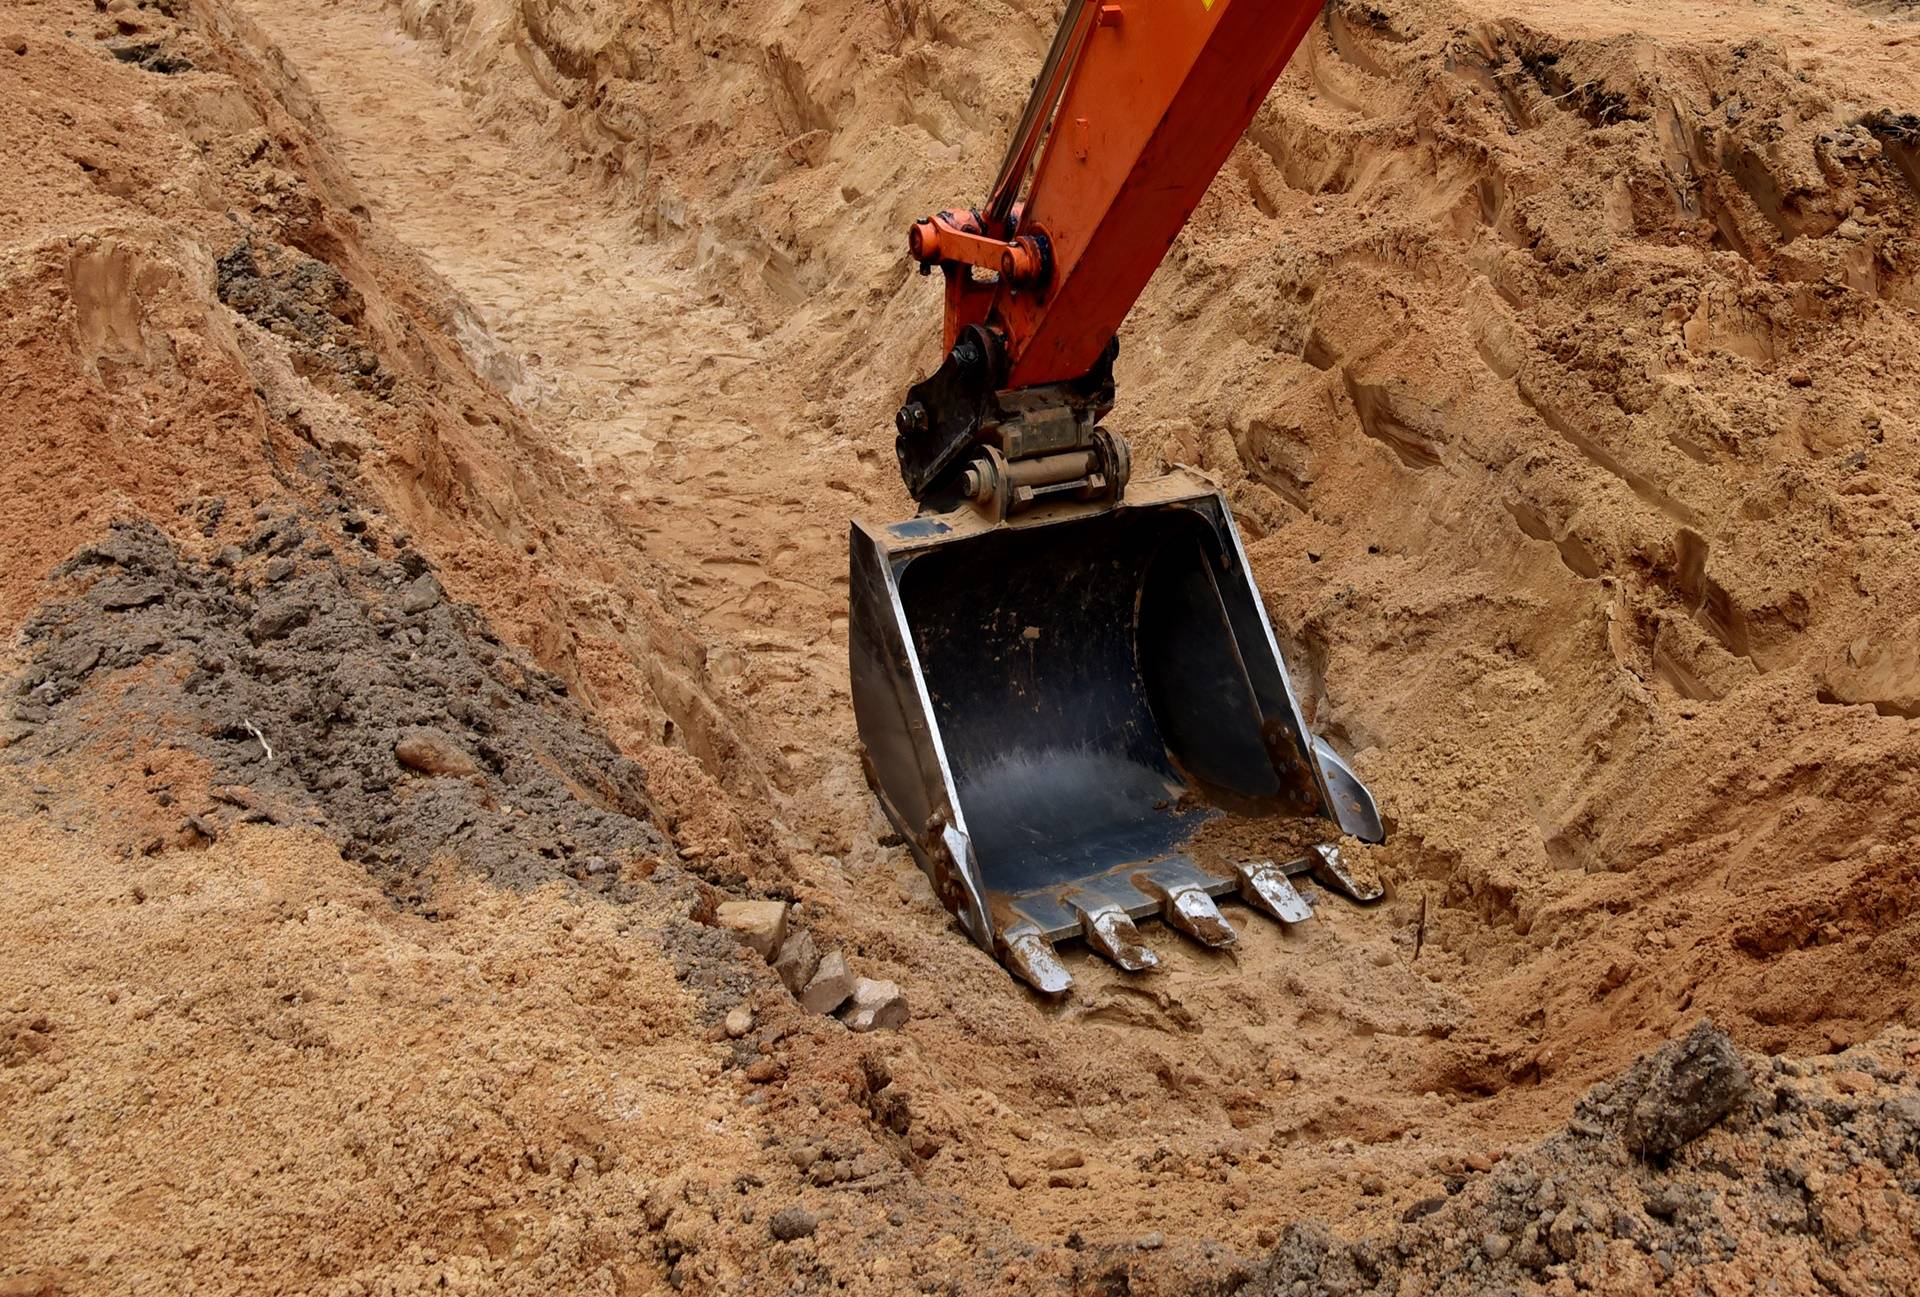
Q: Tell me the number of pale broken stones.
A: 4